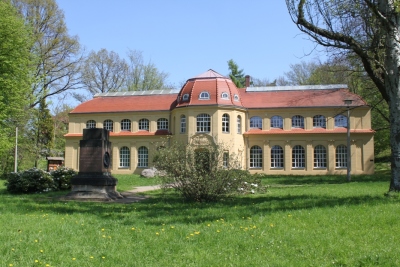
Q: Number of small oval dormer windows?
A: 4